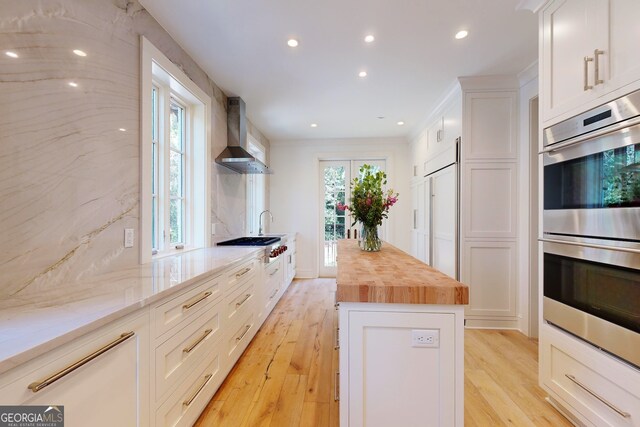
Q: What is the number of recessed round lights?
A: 6